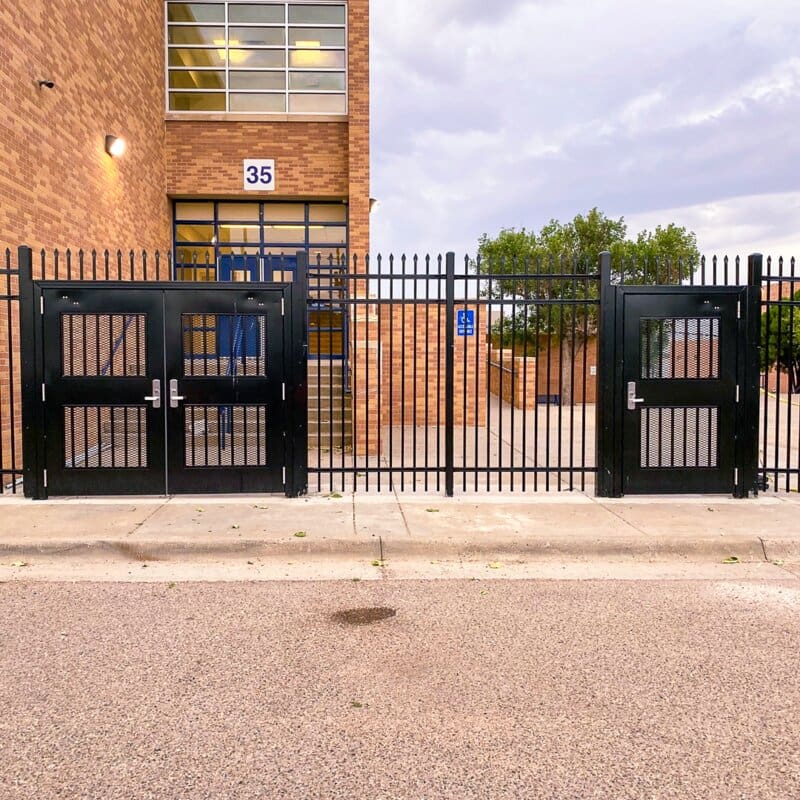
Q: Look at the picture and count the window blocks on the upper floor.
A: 15